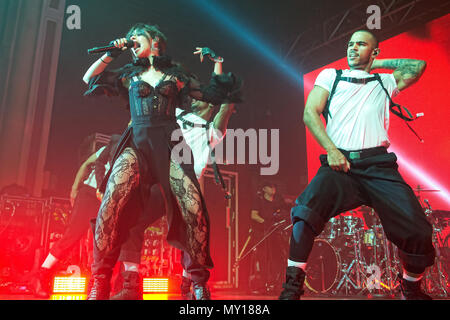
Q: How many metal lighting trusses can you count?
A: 1